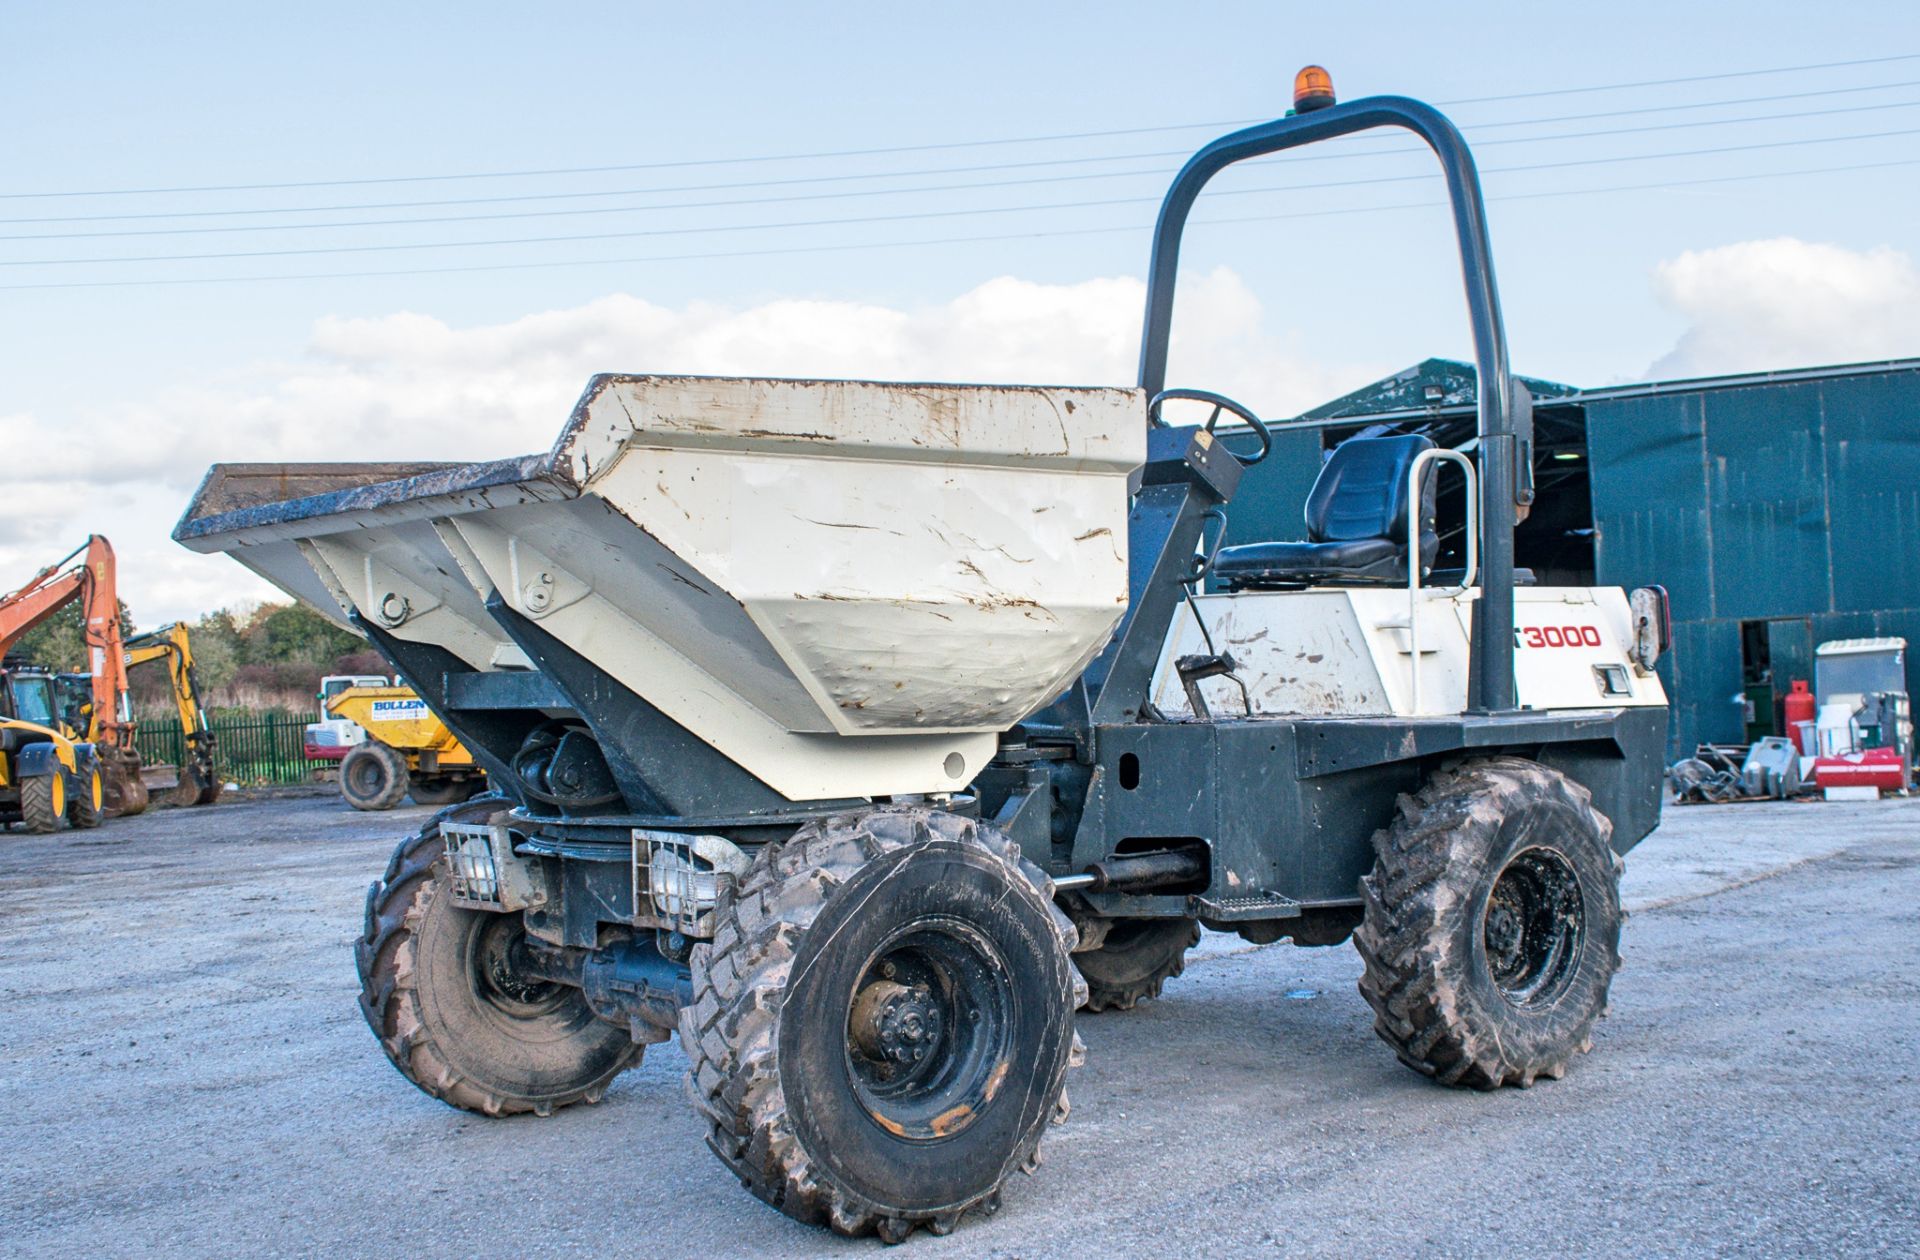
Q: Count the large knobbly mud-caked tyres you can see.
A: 4